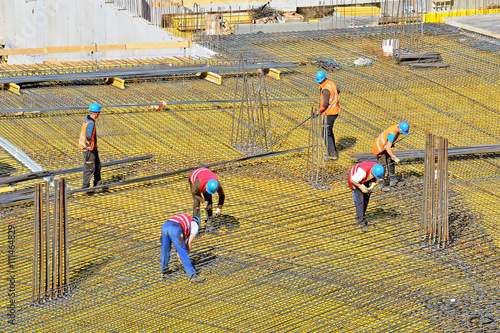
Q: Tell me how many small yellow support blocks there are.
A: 4